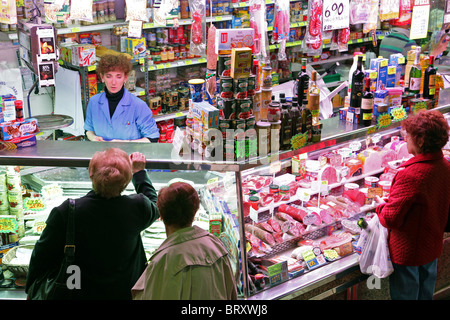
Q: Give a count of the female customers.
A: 3